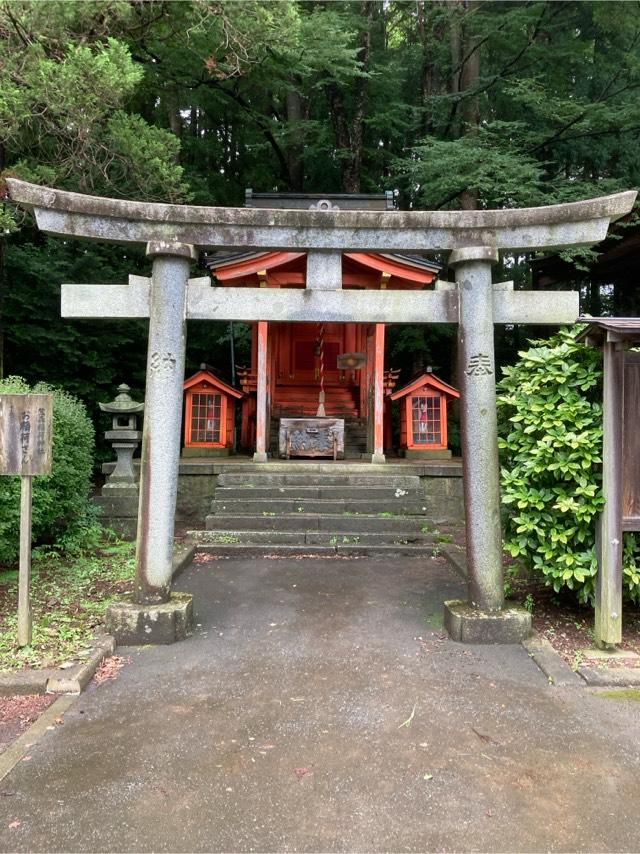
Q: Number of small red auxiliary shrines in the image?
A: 2